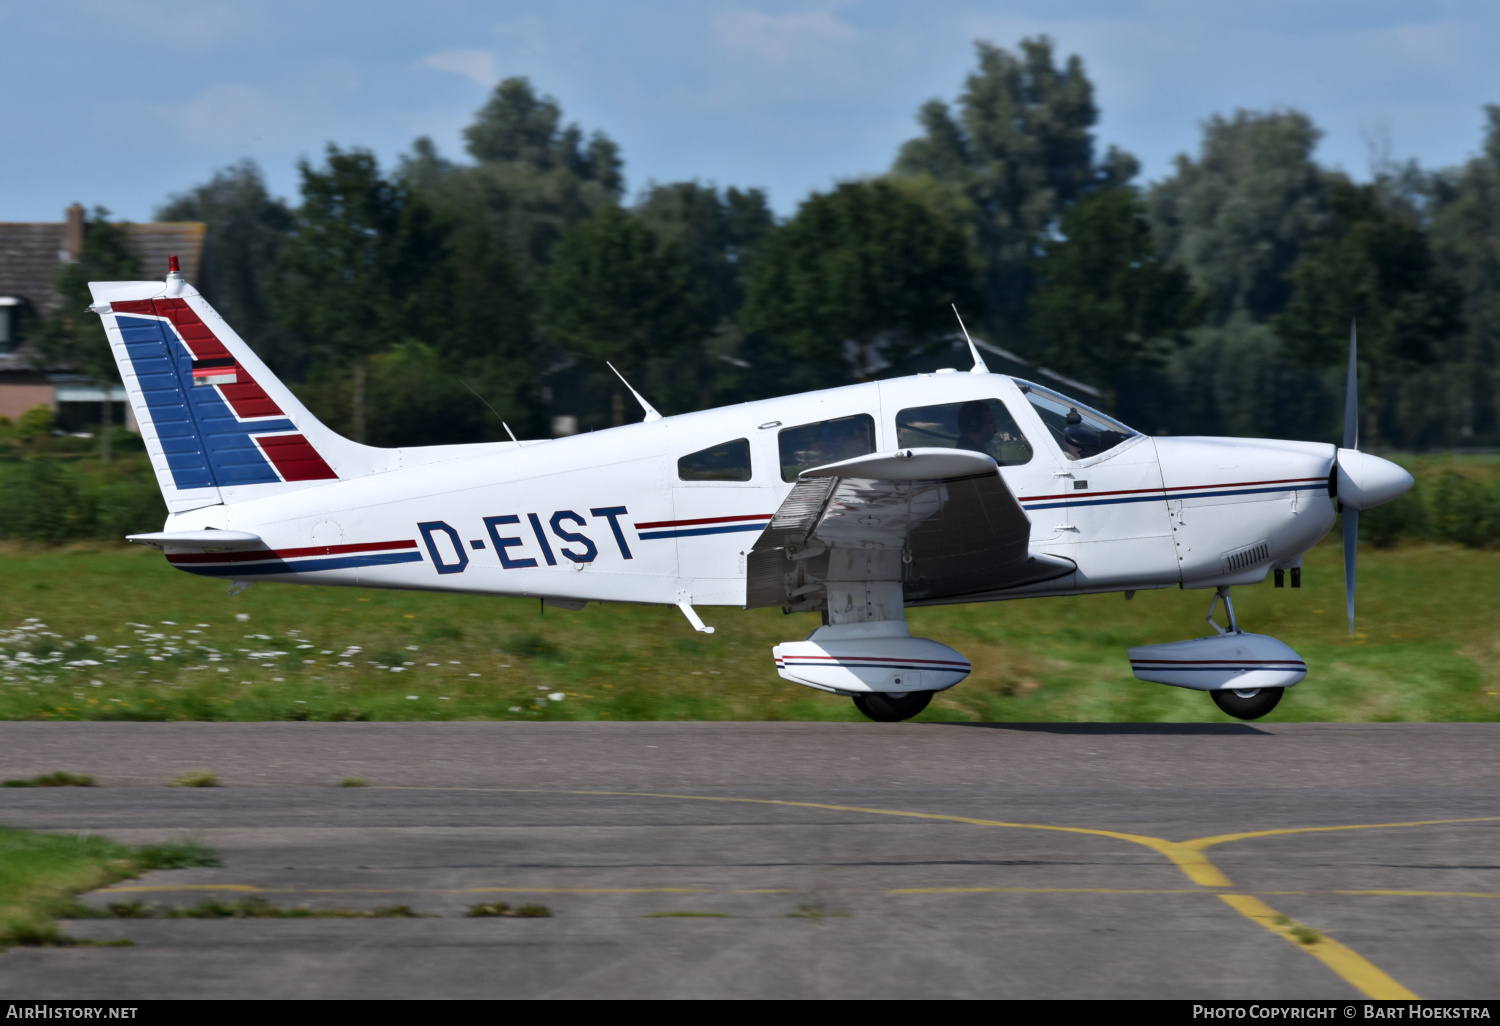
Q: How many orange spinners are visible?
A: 0